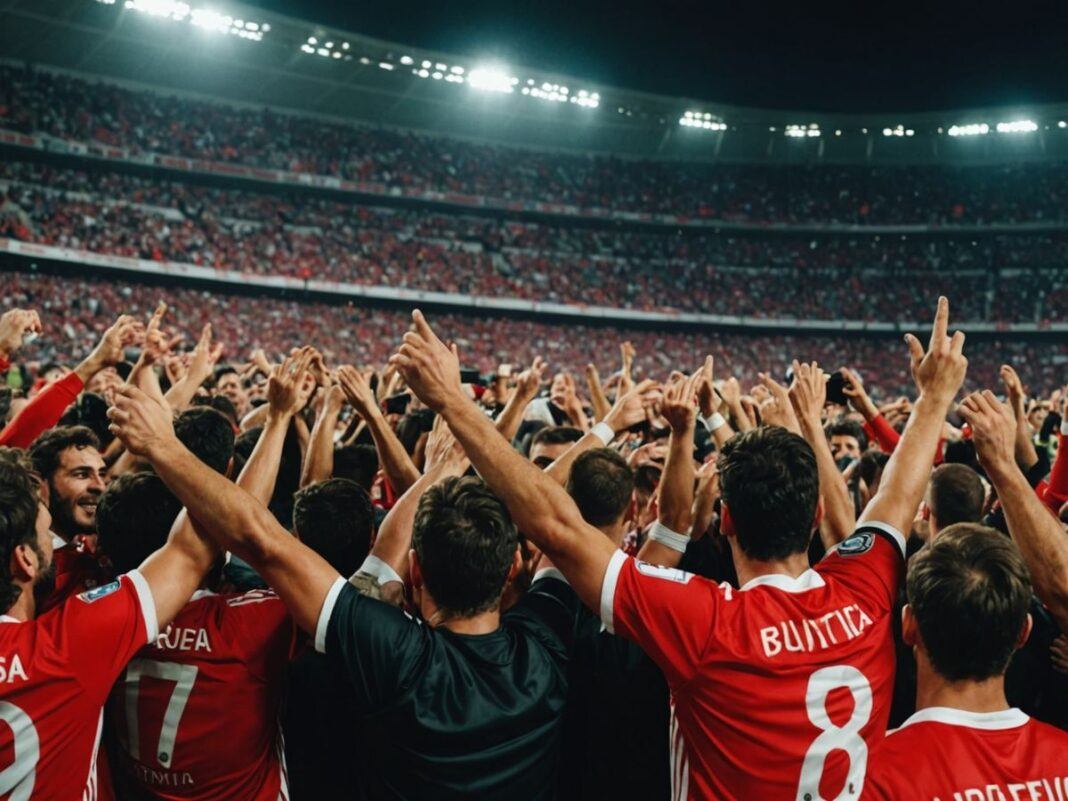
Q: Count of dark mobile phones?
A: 3